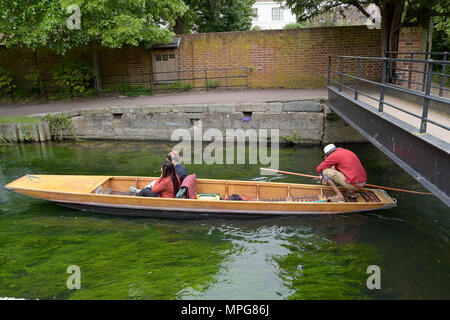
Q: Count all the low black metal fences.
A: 1